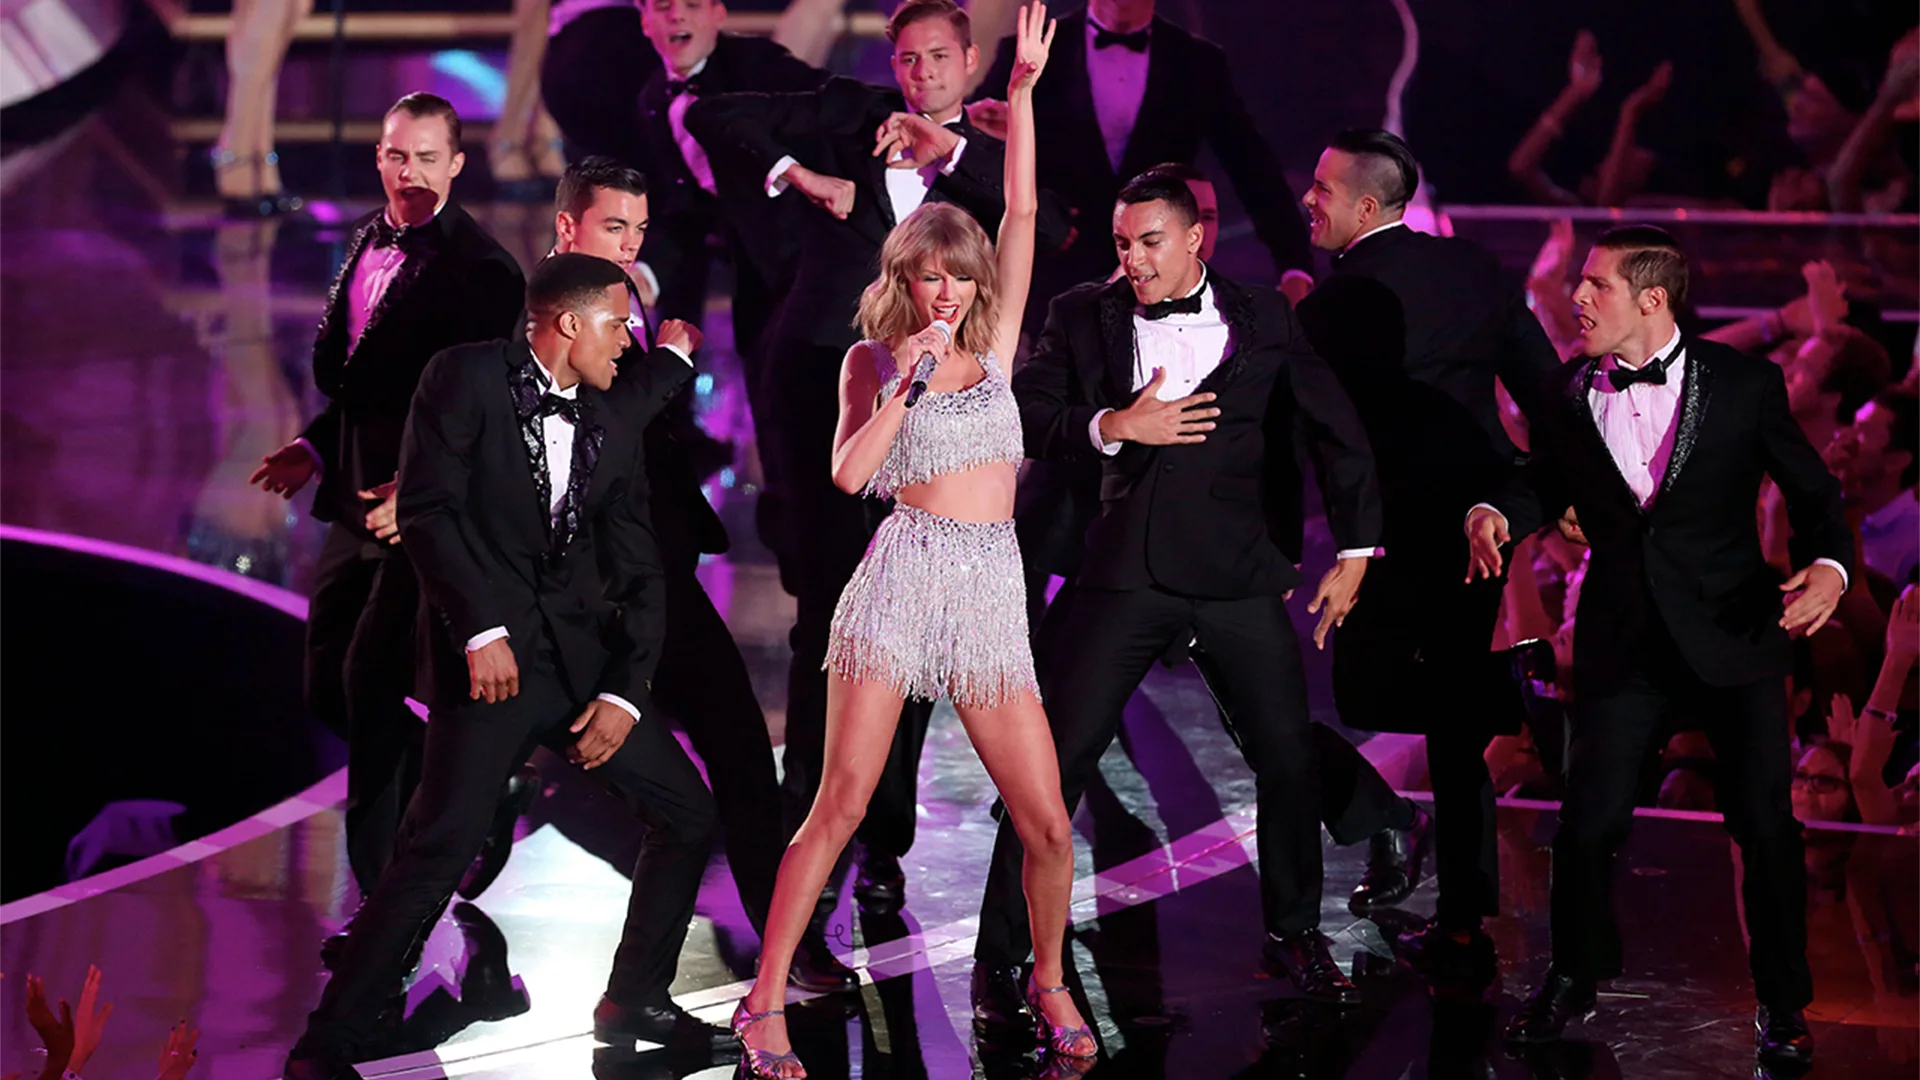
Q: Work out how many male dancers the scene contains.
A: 10